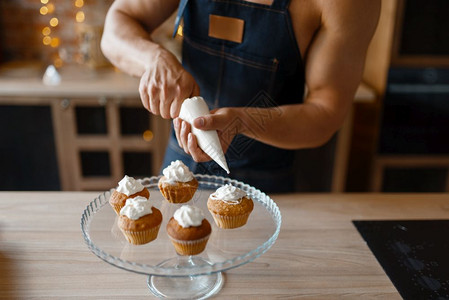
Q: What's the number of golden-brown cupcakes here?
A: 5